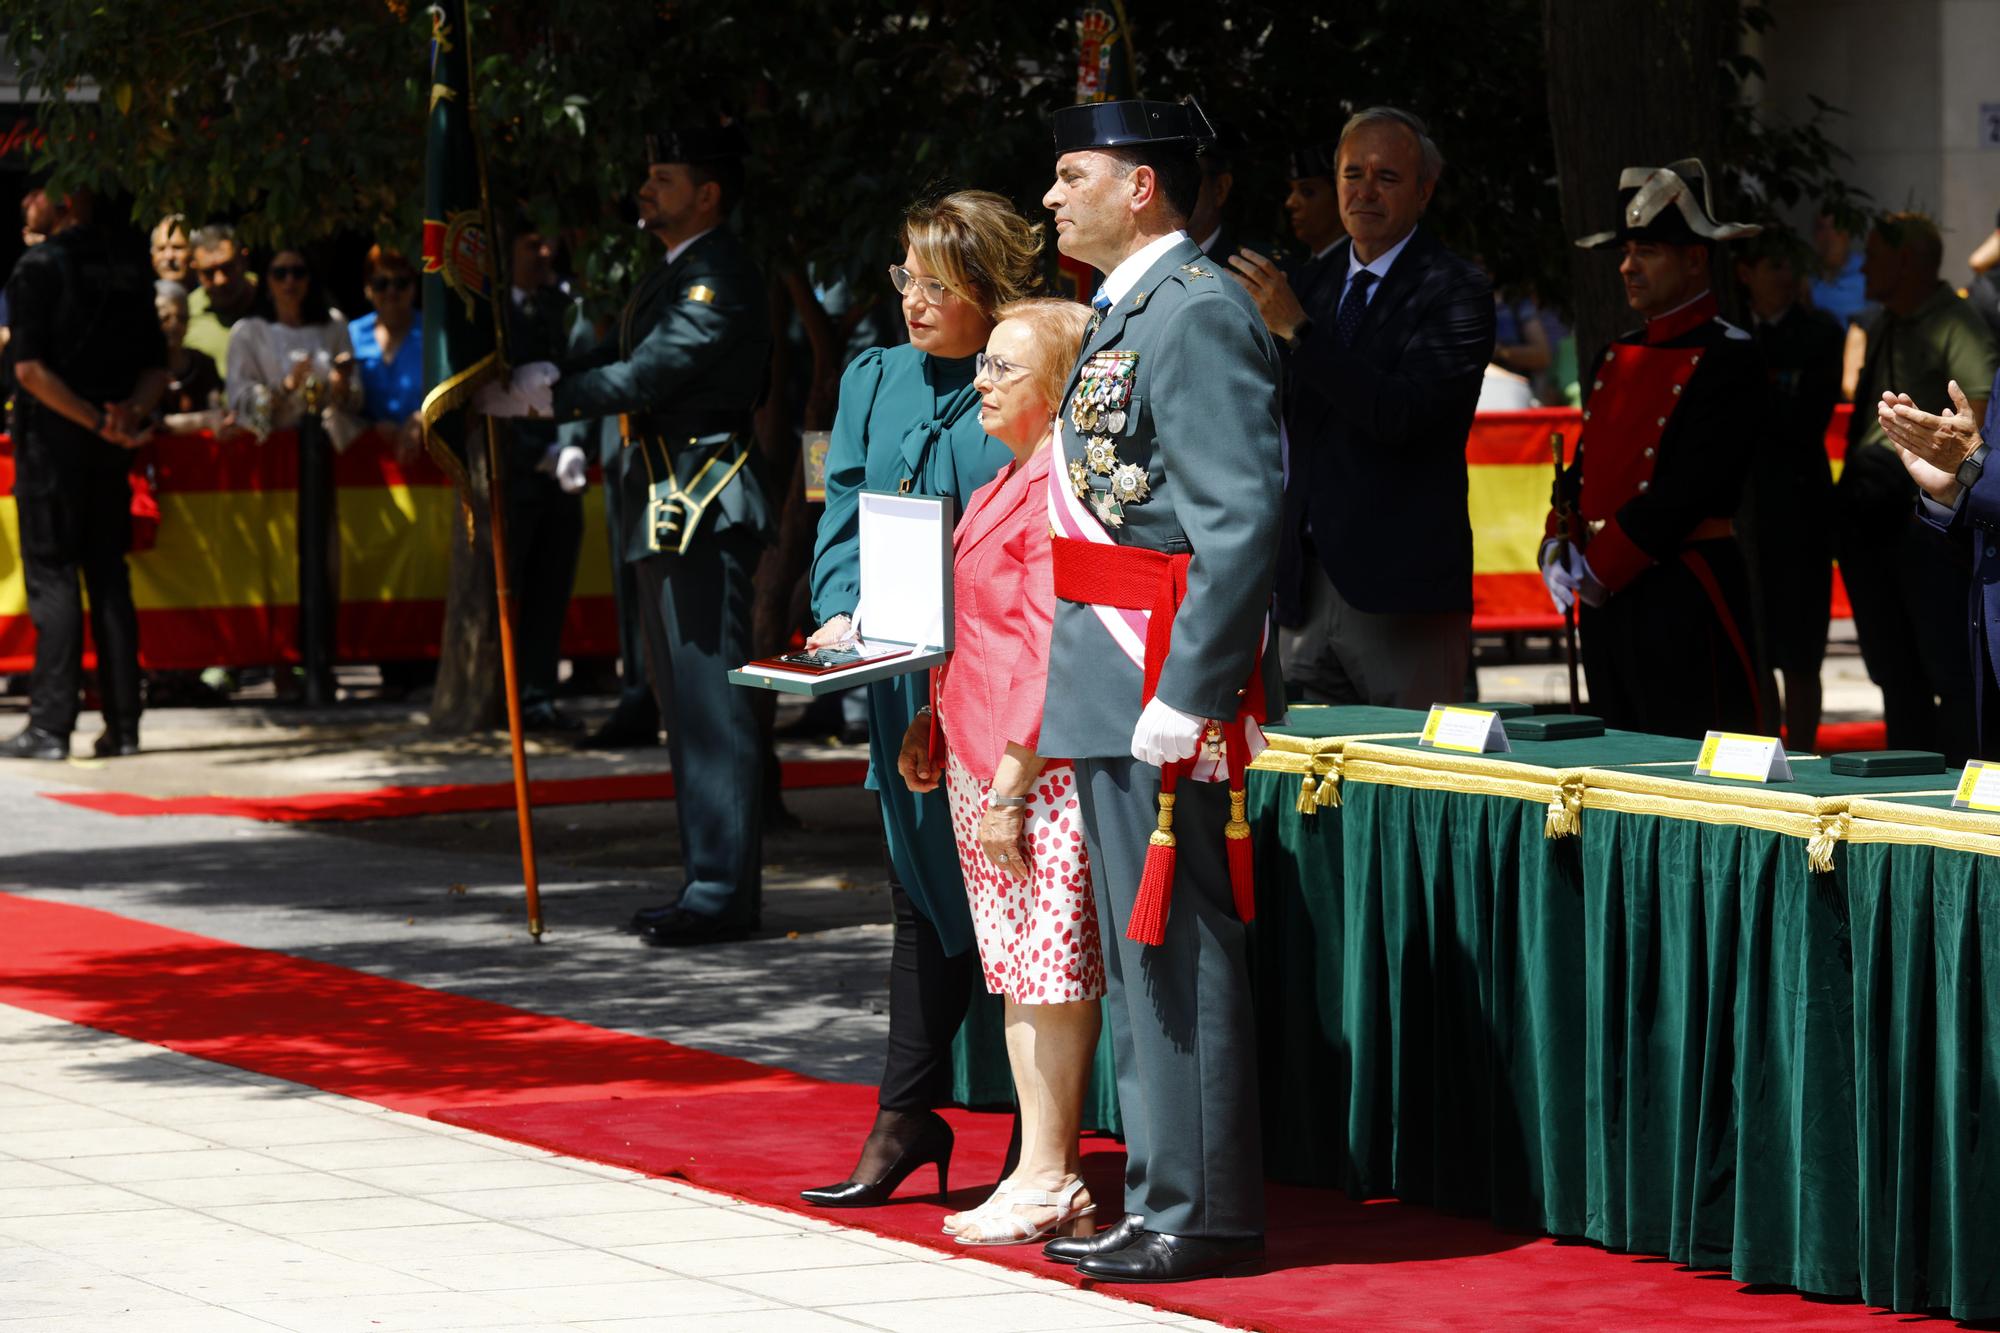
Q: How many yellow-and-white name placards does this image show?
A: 3